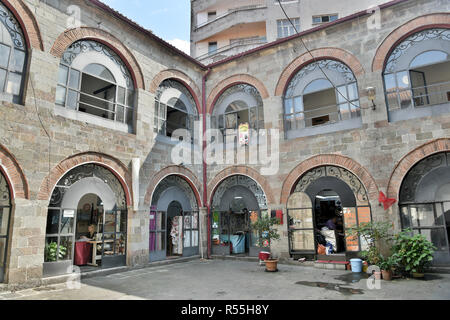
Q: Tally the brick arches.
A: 12